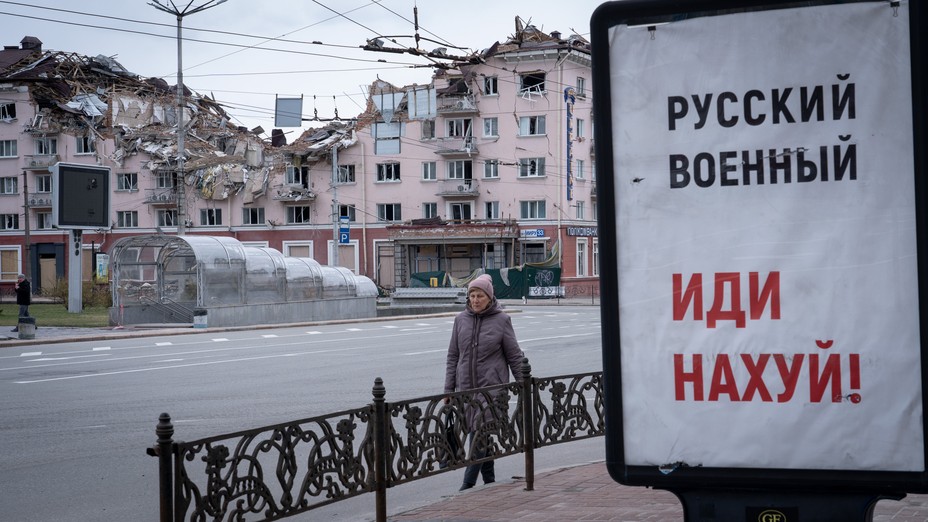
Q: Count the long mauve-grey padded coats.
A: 1